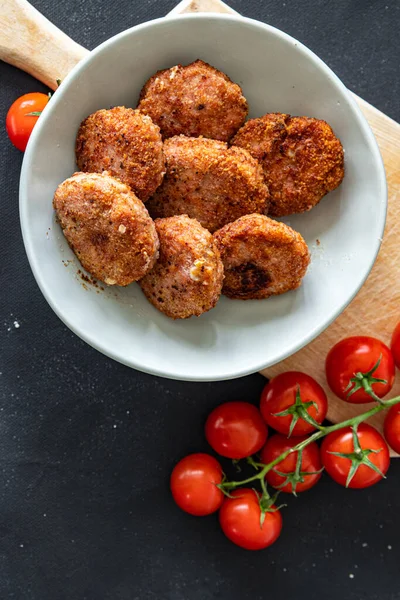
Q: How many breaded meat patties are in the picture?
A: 7